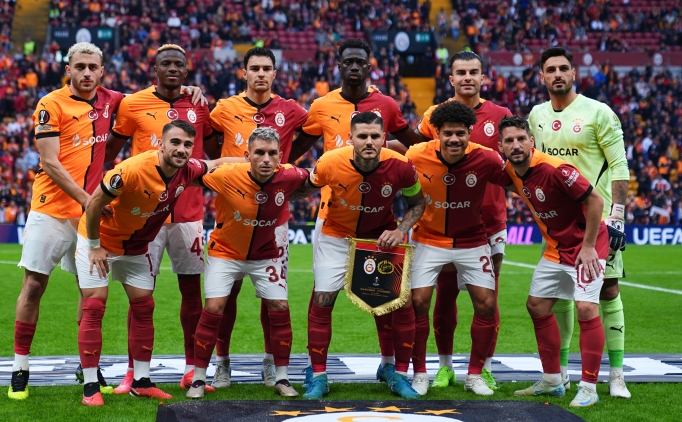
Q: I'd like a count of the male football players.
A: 11